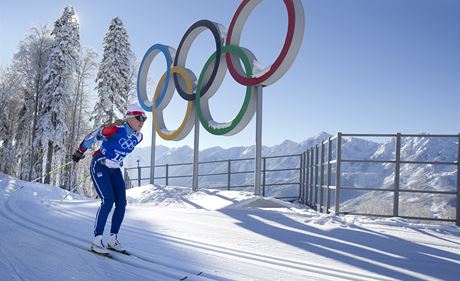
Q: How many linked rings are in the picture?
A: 5